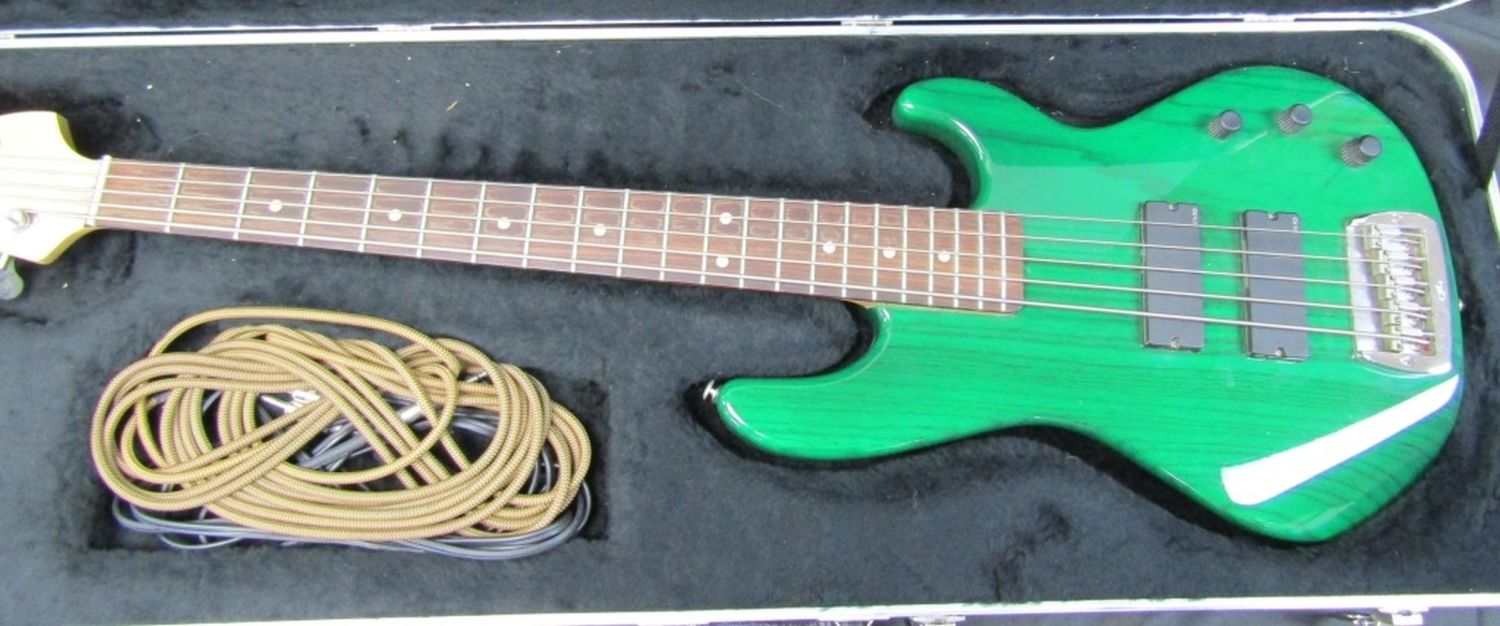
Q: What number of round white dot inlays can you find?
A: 9